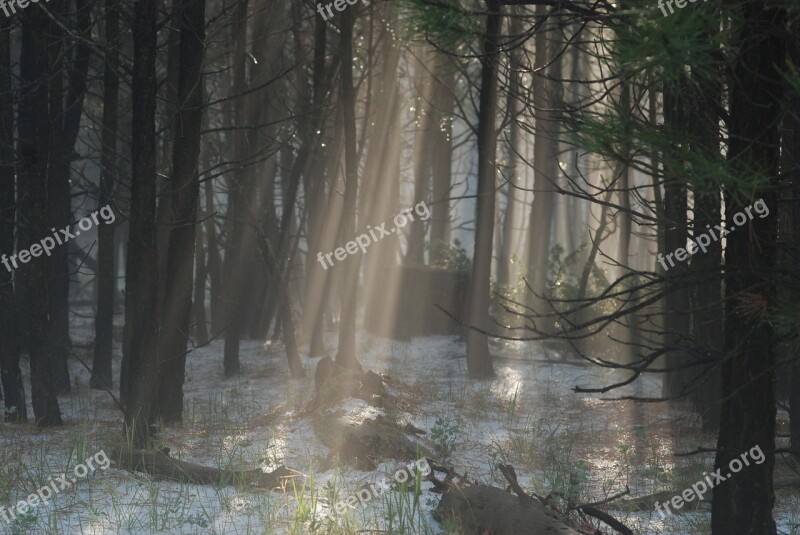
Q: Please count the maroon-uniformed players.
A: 0